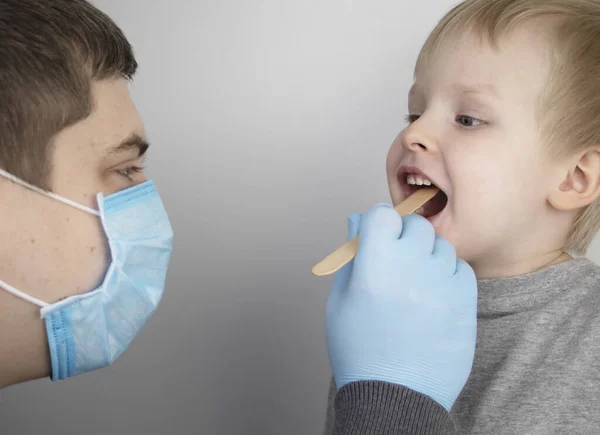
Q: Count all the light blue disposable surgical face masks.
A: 1